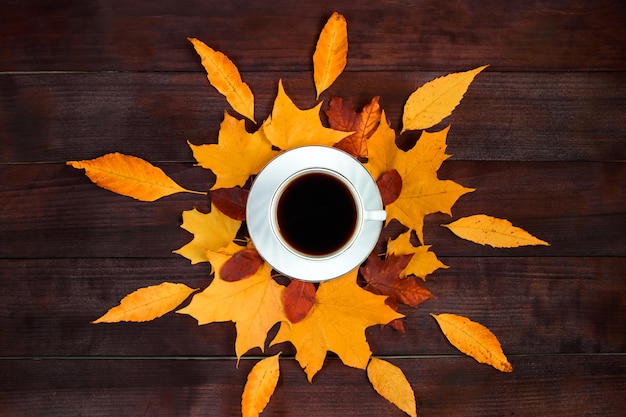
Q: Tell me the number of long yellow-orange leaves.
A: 9